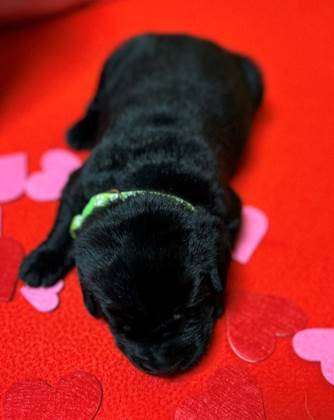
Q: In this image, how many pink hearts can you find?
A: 5